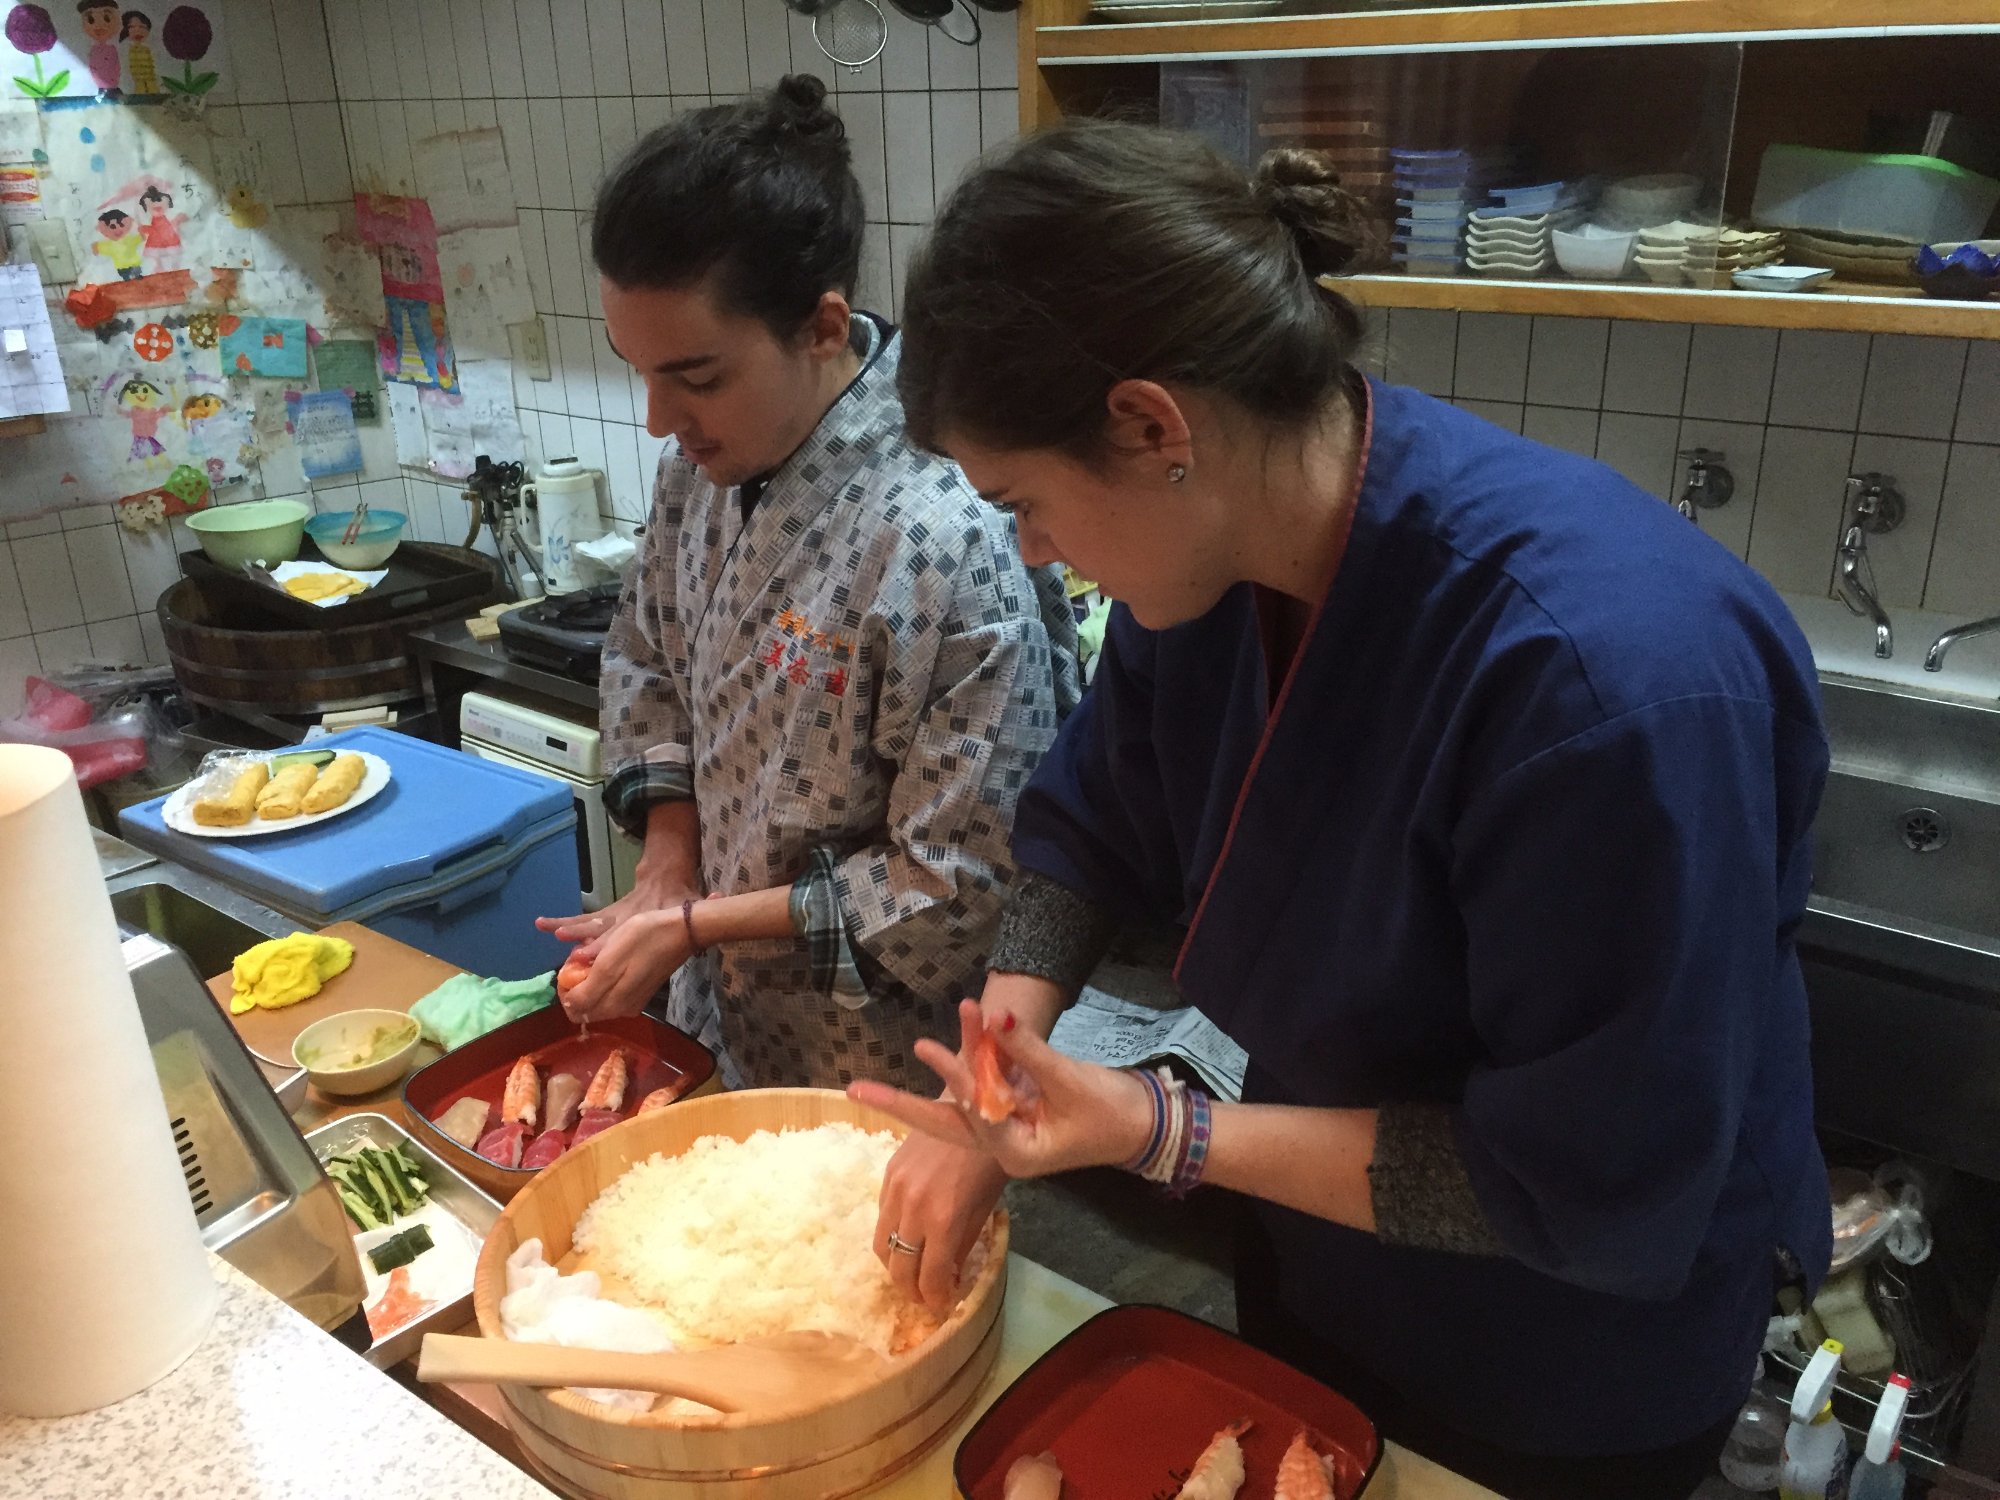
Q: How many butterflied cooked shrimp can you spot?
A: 5